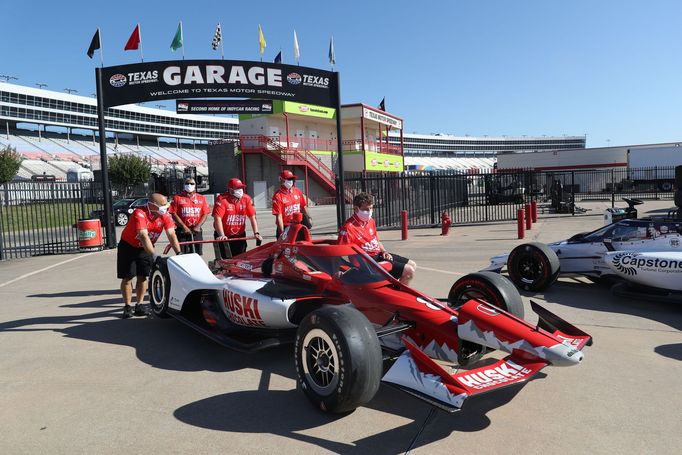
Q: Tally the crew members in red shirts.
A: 5